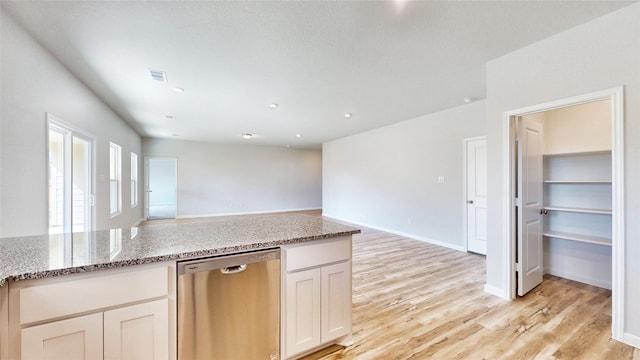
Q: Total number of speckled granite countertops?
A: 1